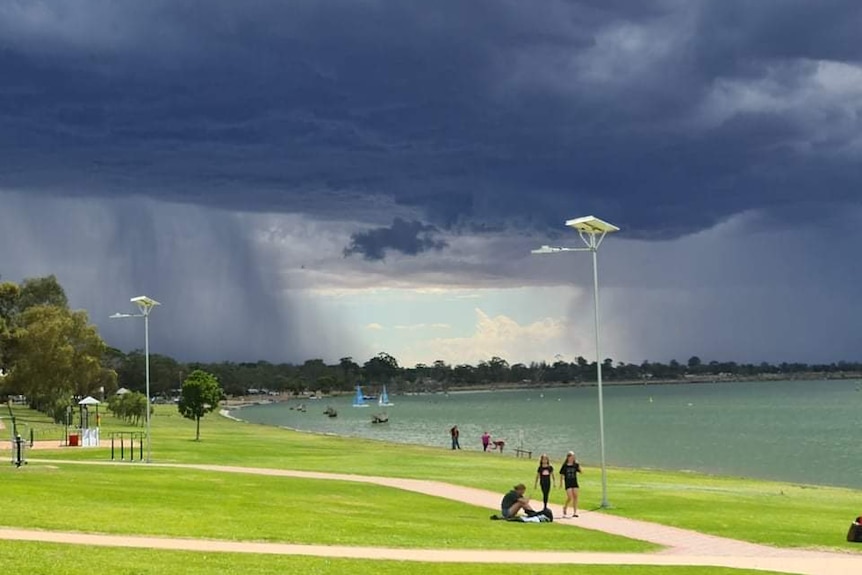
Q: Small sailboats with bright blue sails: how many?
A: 2